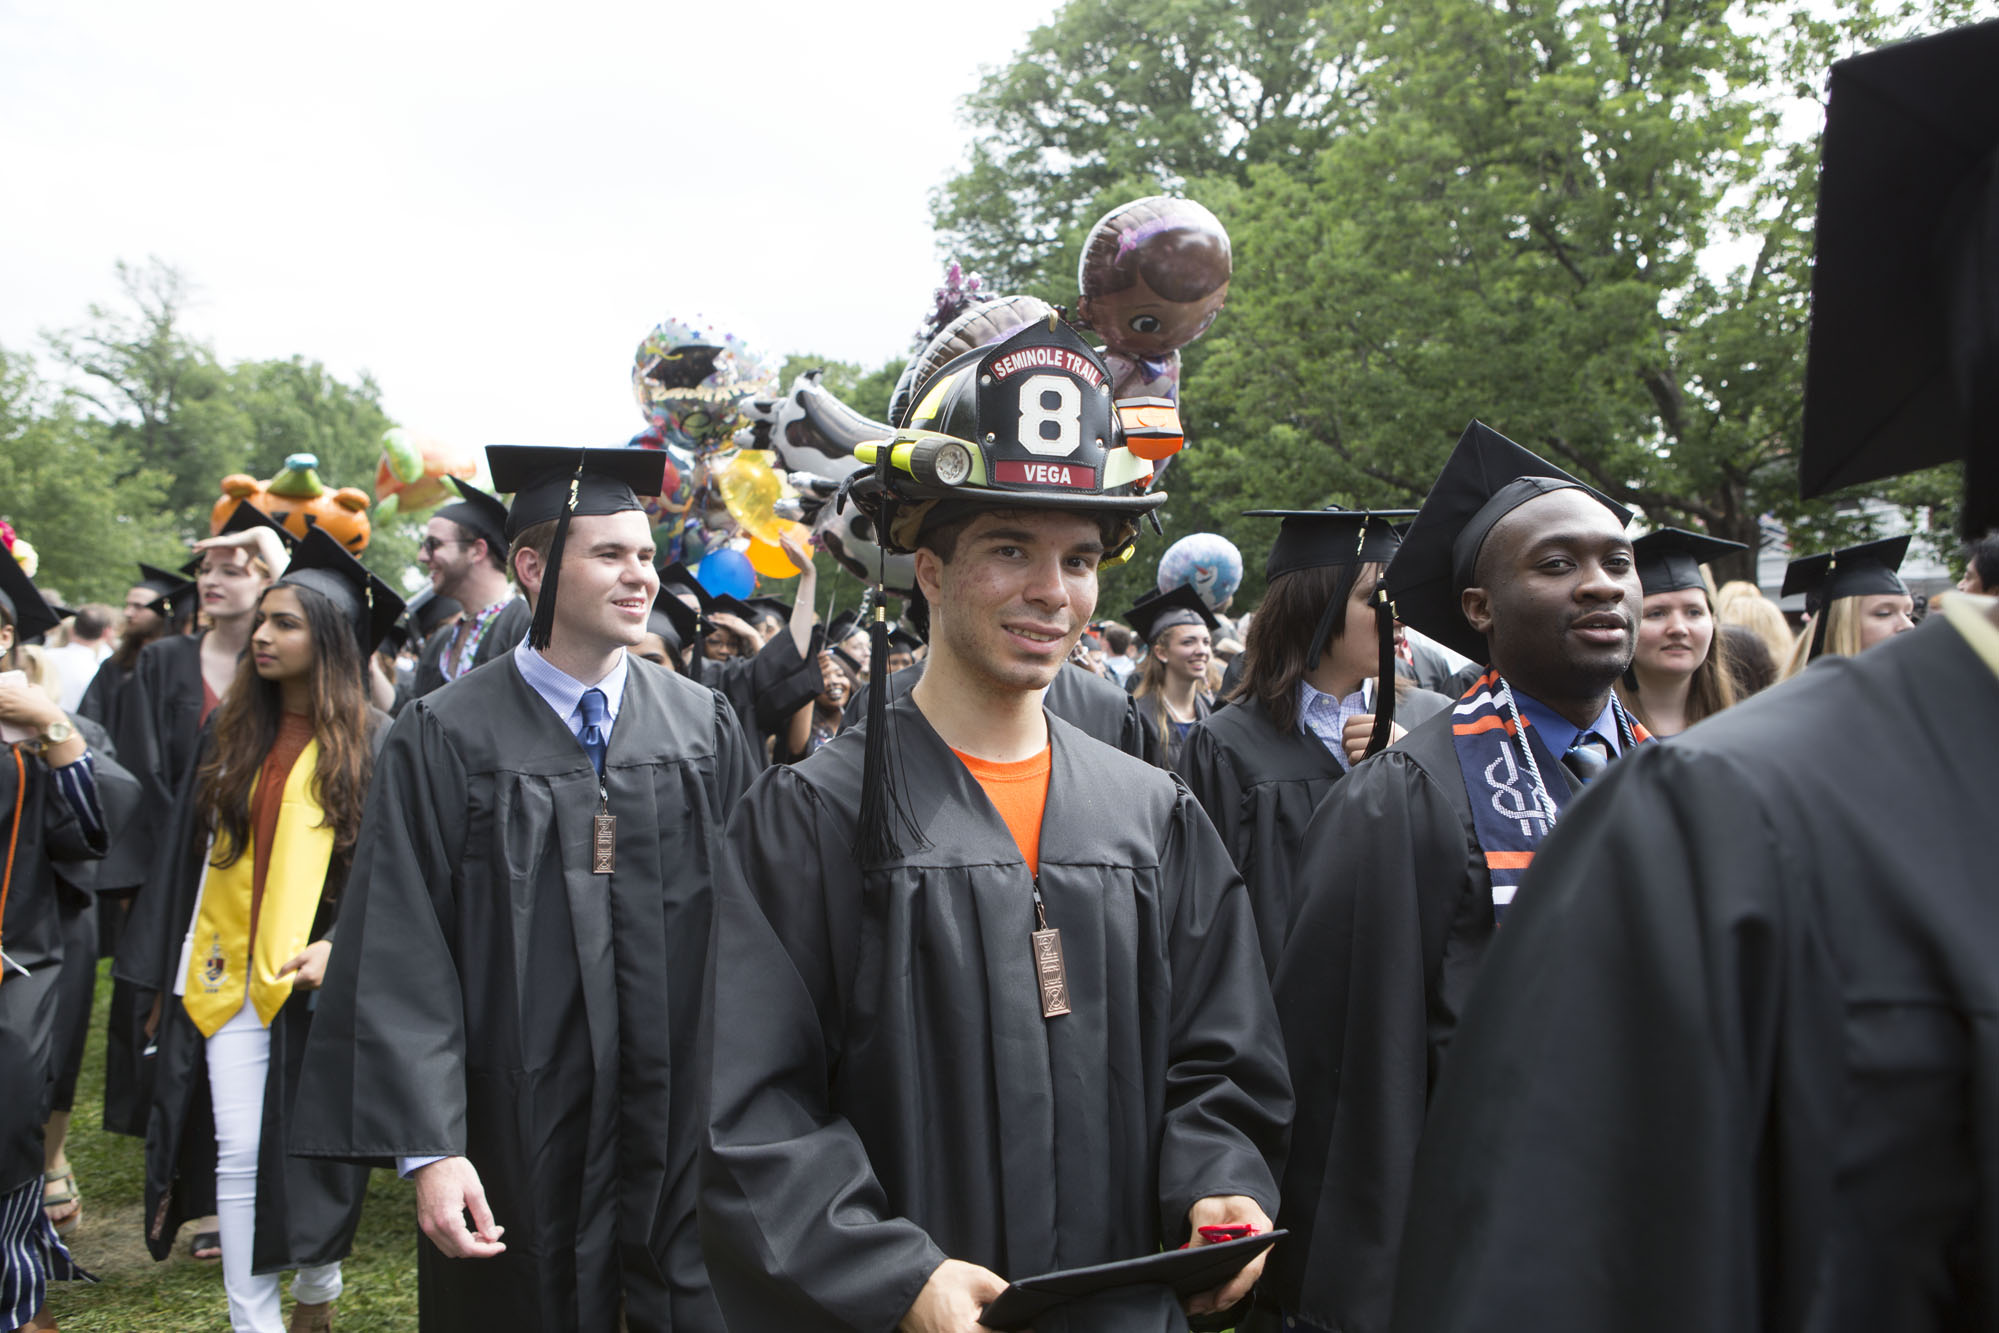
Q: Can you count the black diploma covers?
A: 1